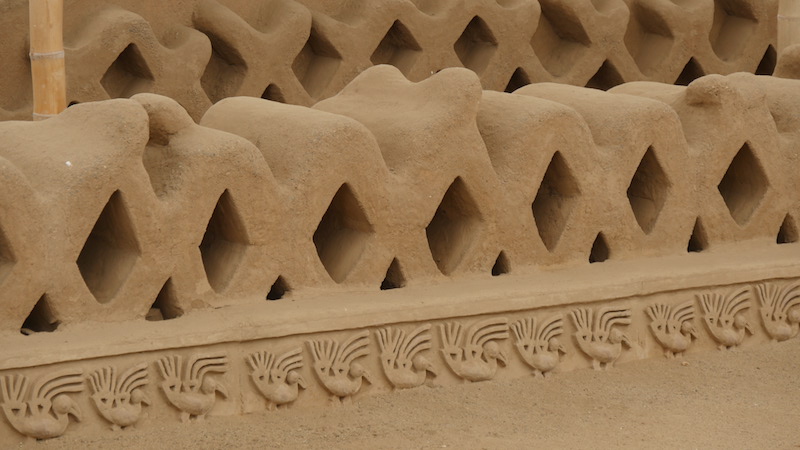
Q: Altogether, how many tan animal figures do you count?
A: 12